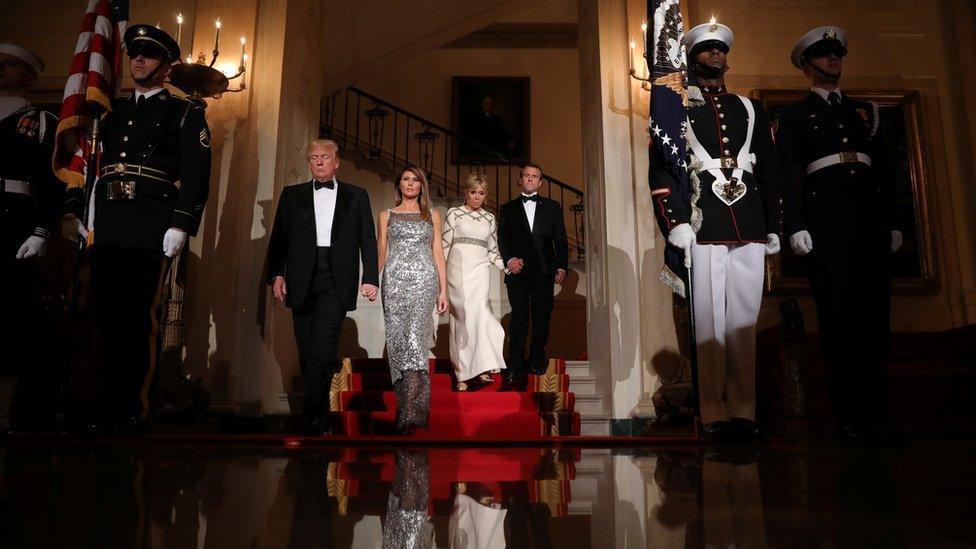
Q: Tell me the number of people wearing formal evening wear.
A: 4